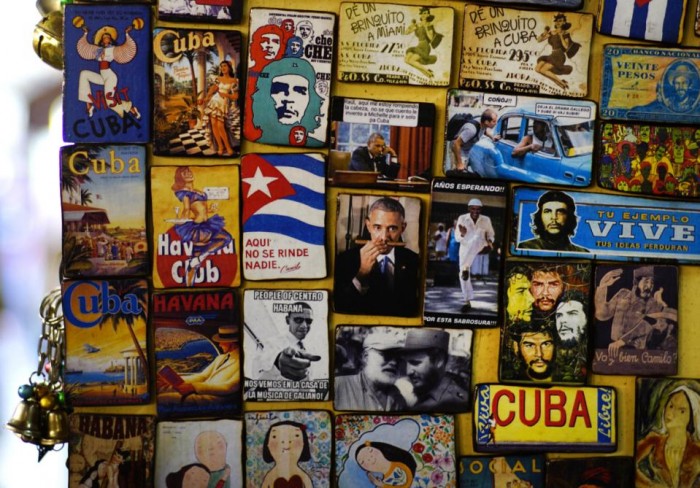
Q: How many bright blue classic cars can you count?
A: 1